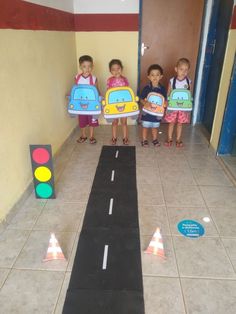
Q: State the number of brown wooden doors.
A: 1